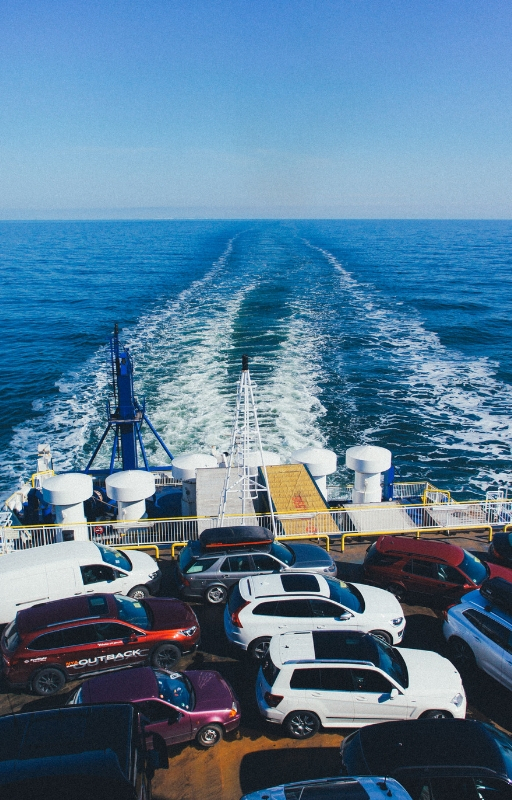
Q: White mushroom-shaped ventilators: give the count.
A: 6